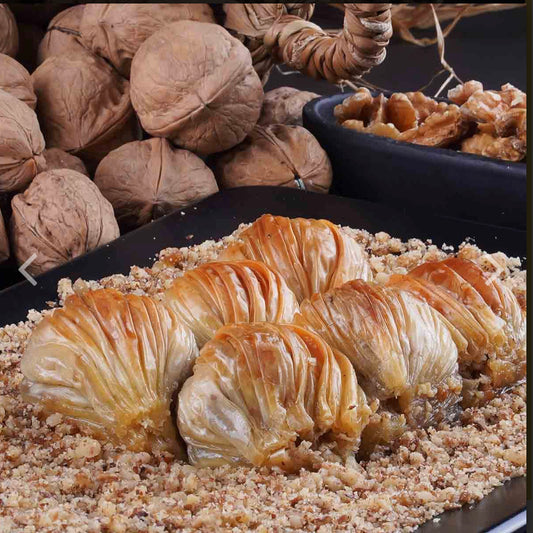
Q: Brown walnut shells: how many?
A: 13